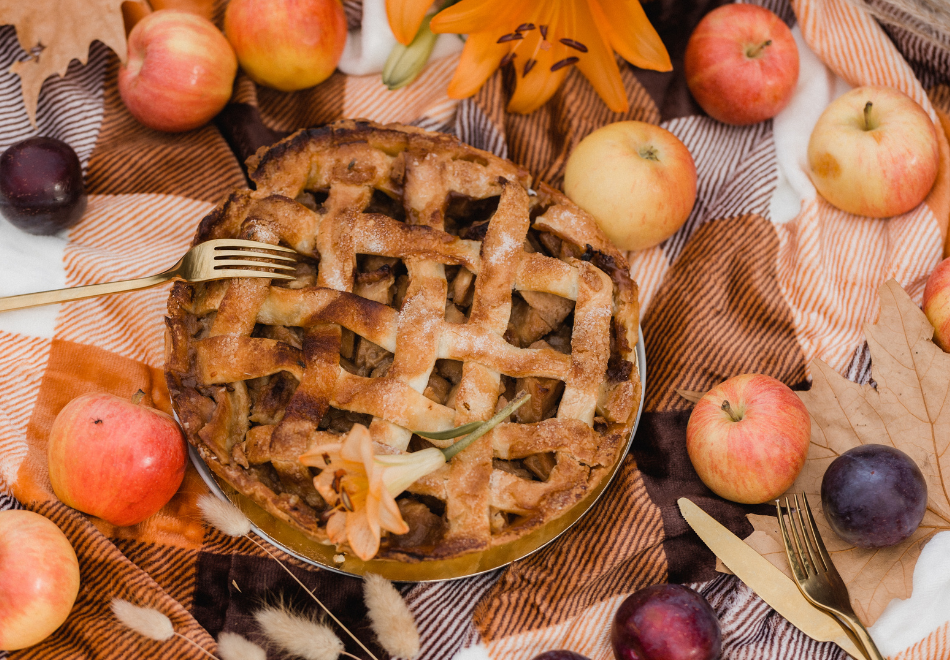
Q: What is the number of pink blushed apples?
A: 9